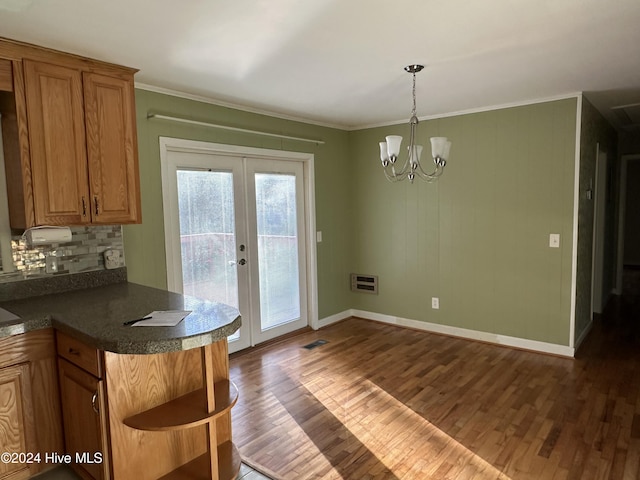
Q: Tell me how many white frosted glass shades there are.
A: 5